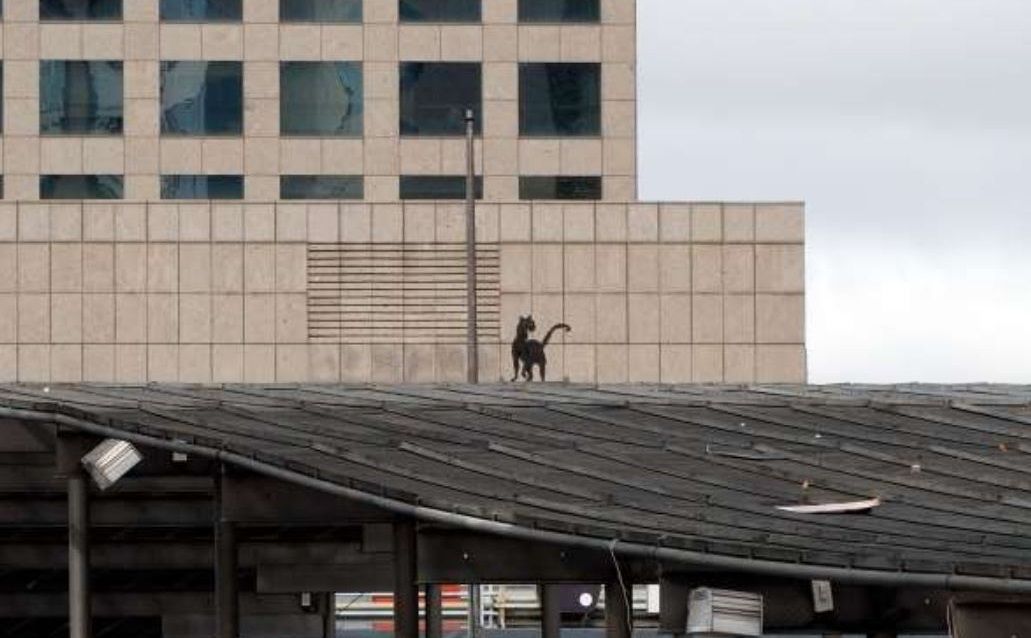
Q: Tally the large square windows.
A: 5